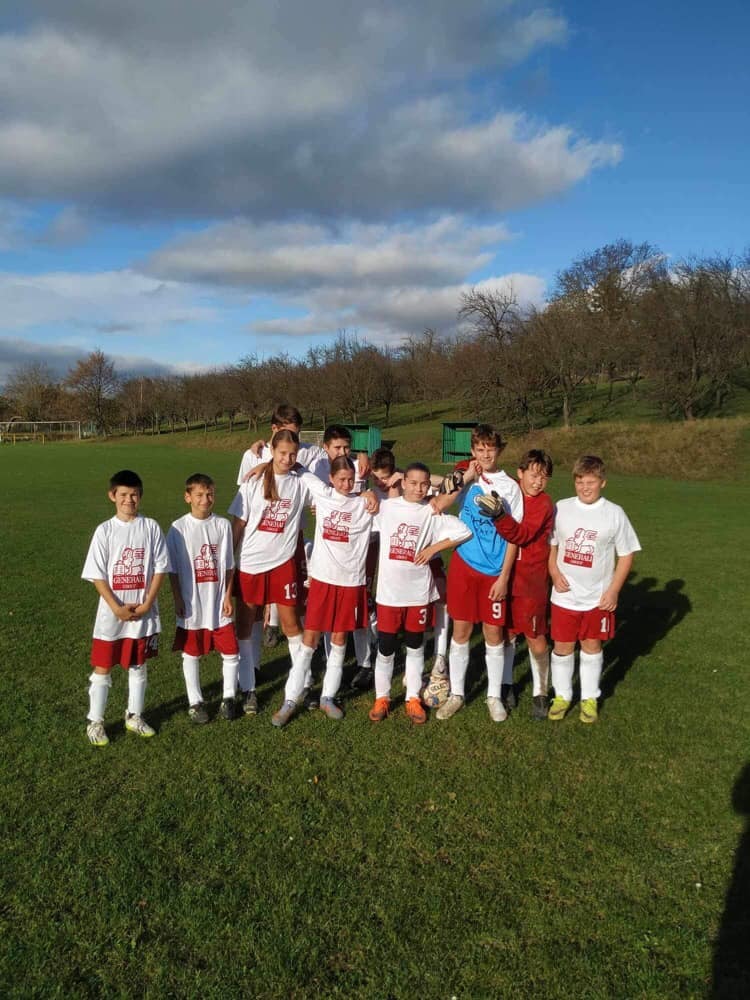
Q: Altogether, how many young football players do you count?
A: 11